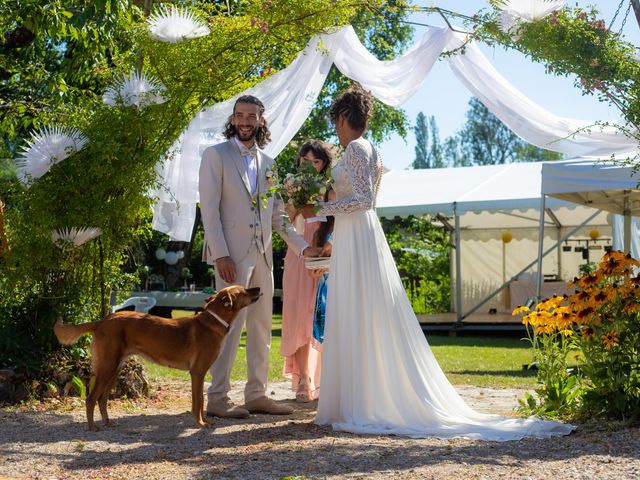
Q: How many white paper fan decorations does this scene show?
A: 5